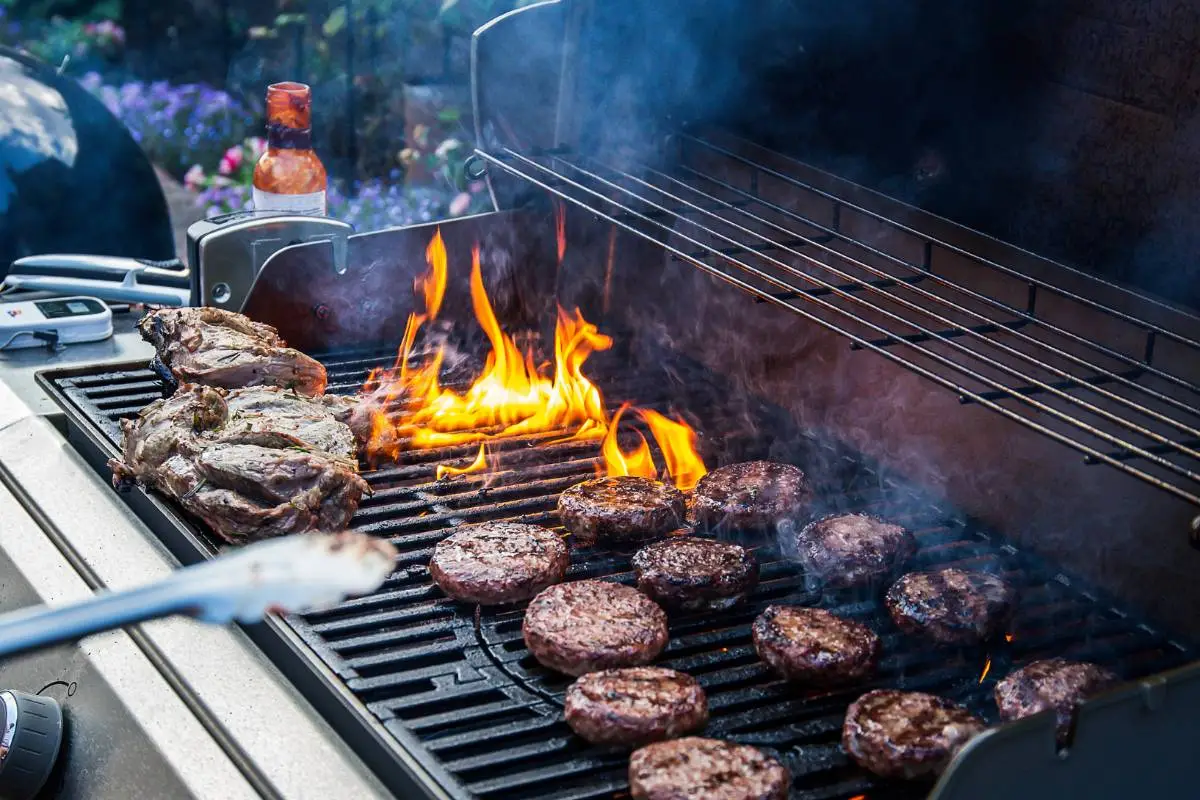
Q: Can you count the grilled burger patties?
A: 12